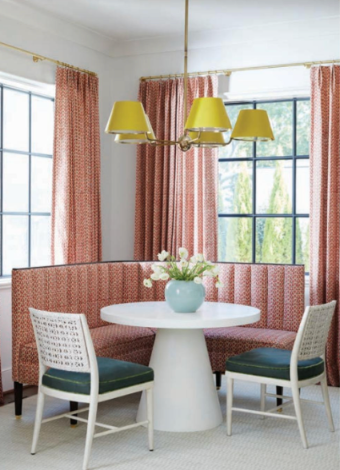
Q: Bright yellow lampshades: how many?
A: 5